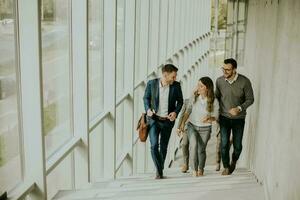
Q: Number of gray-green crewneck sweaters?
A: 1